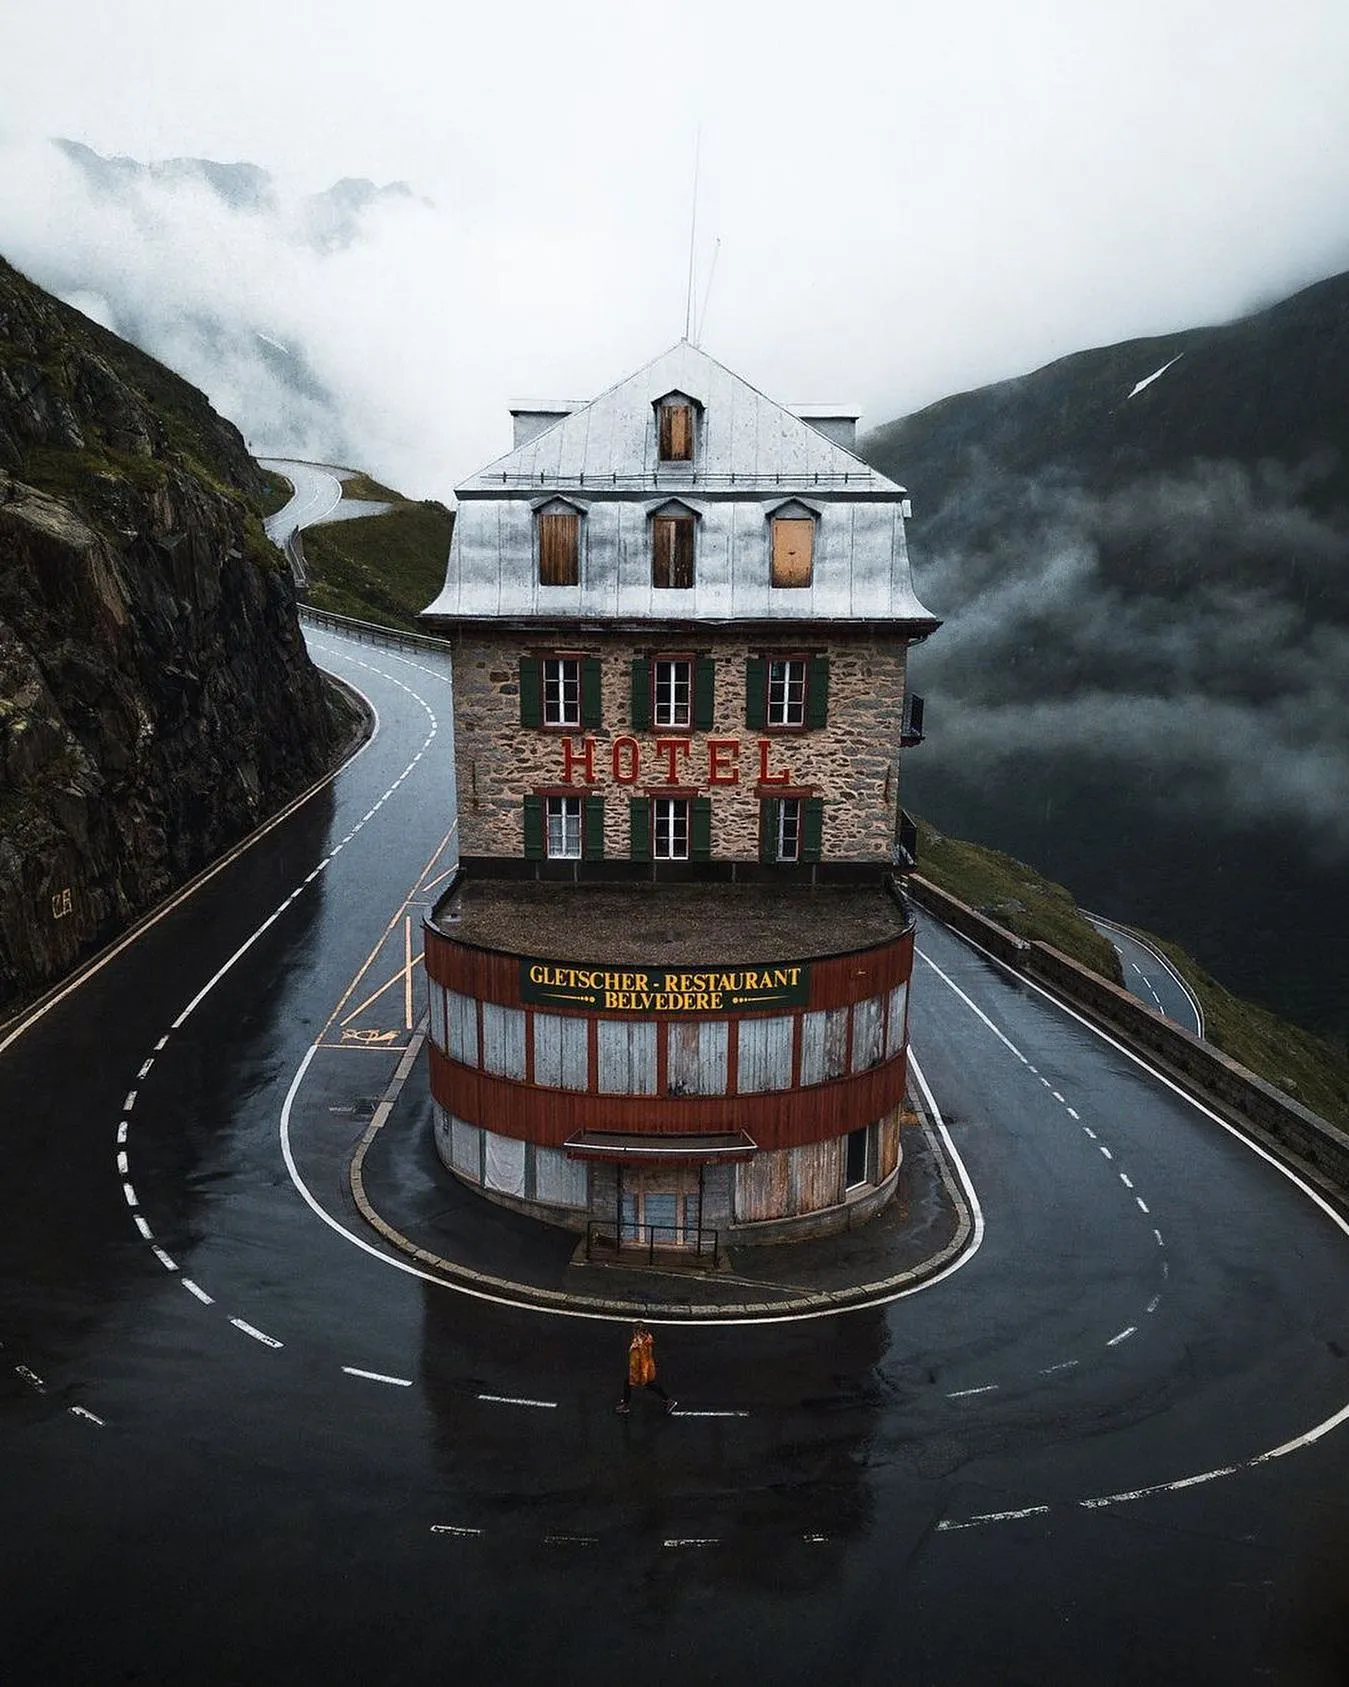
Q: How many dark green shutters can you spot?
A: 12